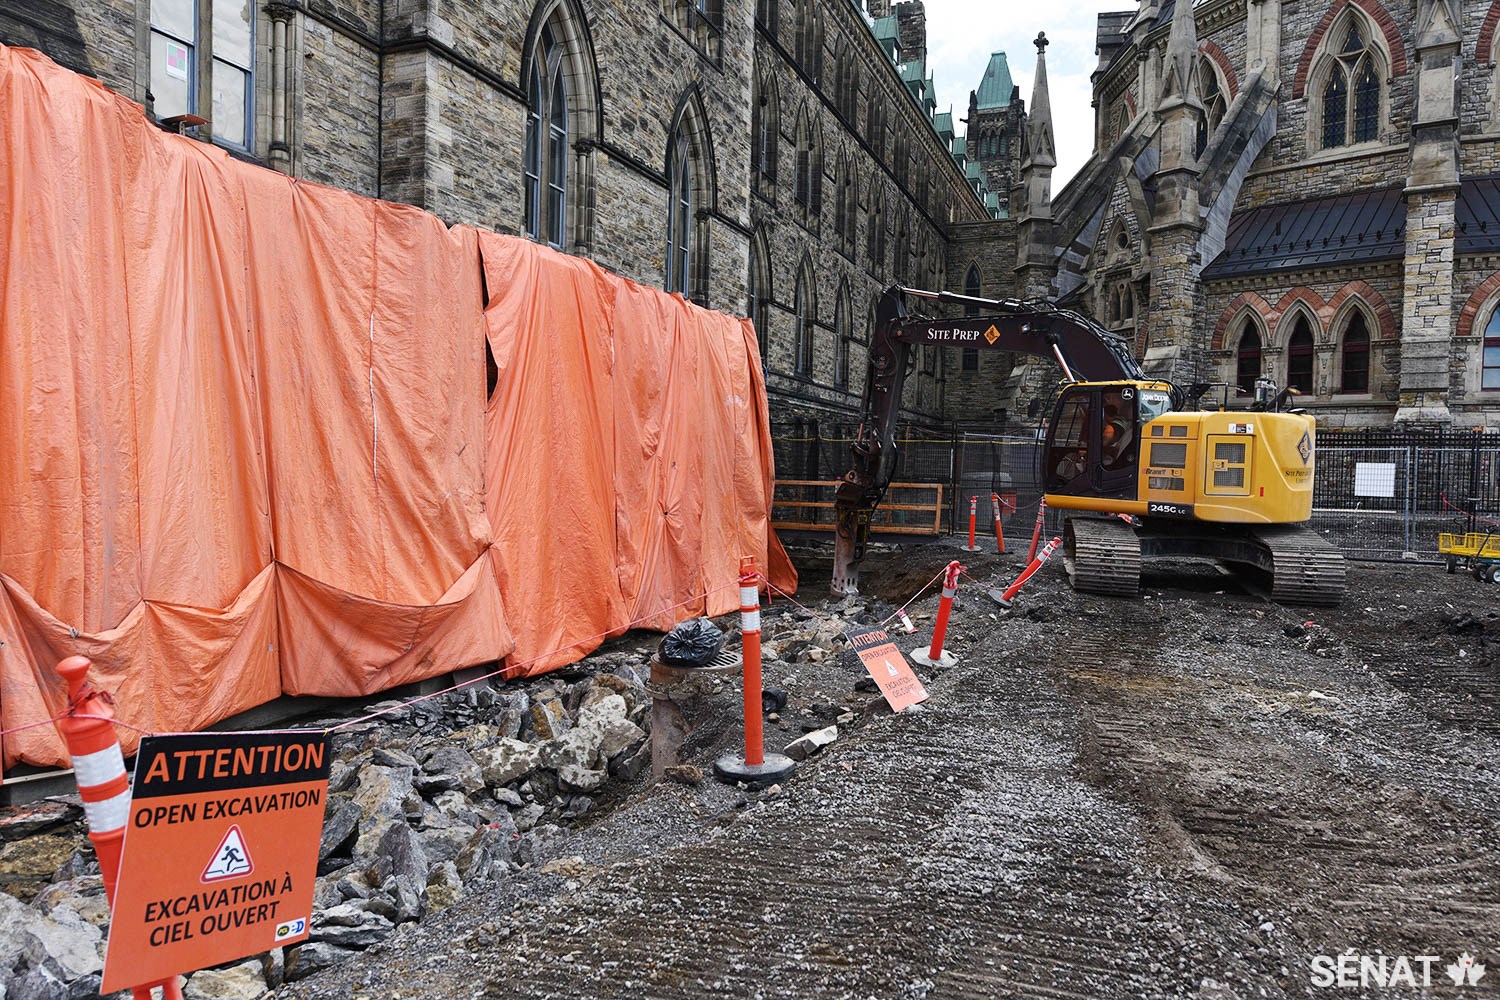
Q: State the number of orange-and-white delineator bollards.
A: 7